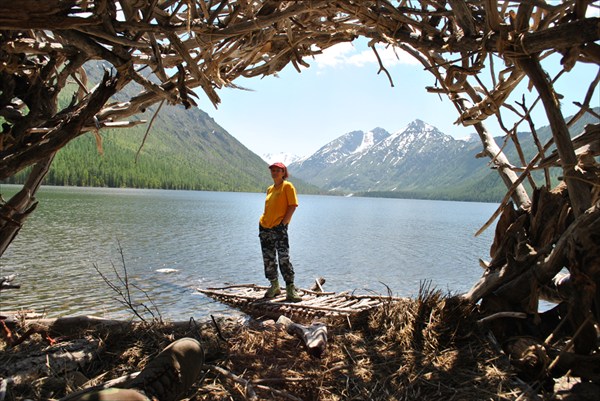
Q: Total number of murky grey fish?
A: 0